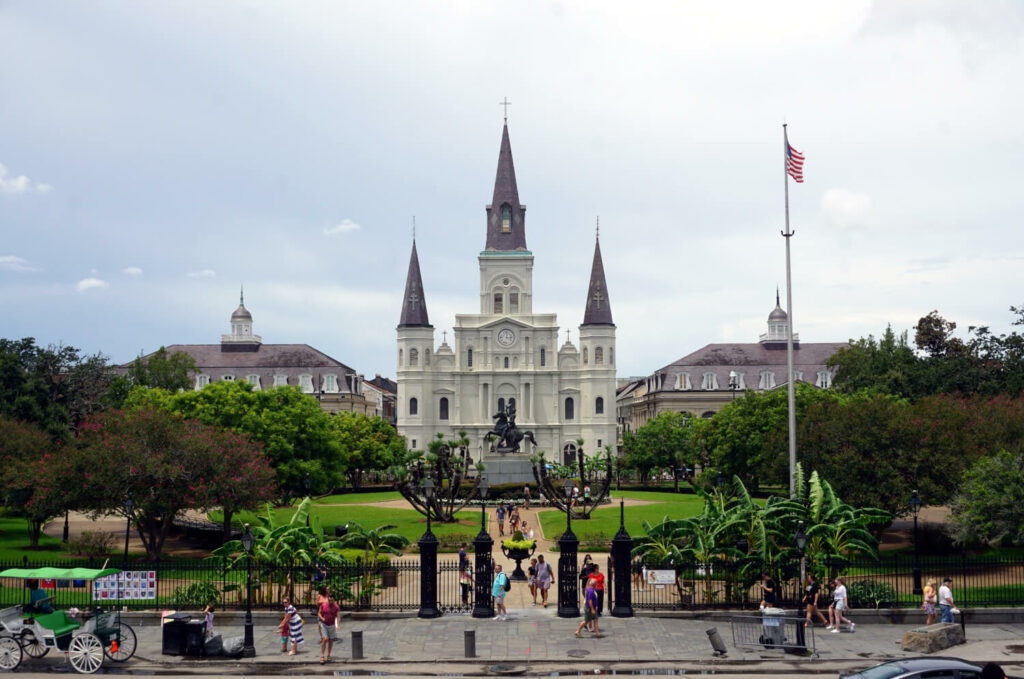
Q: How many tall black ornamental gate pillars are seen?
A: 4